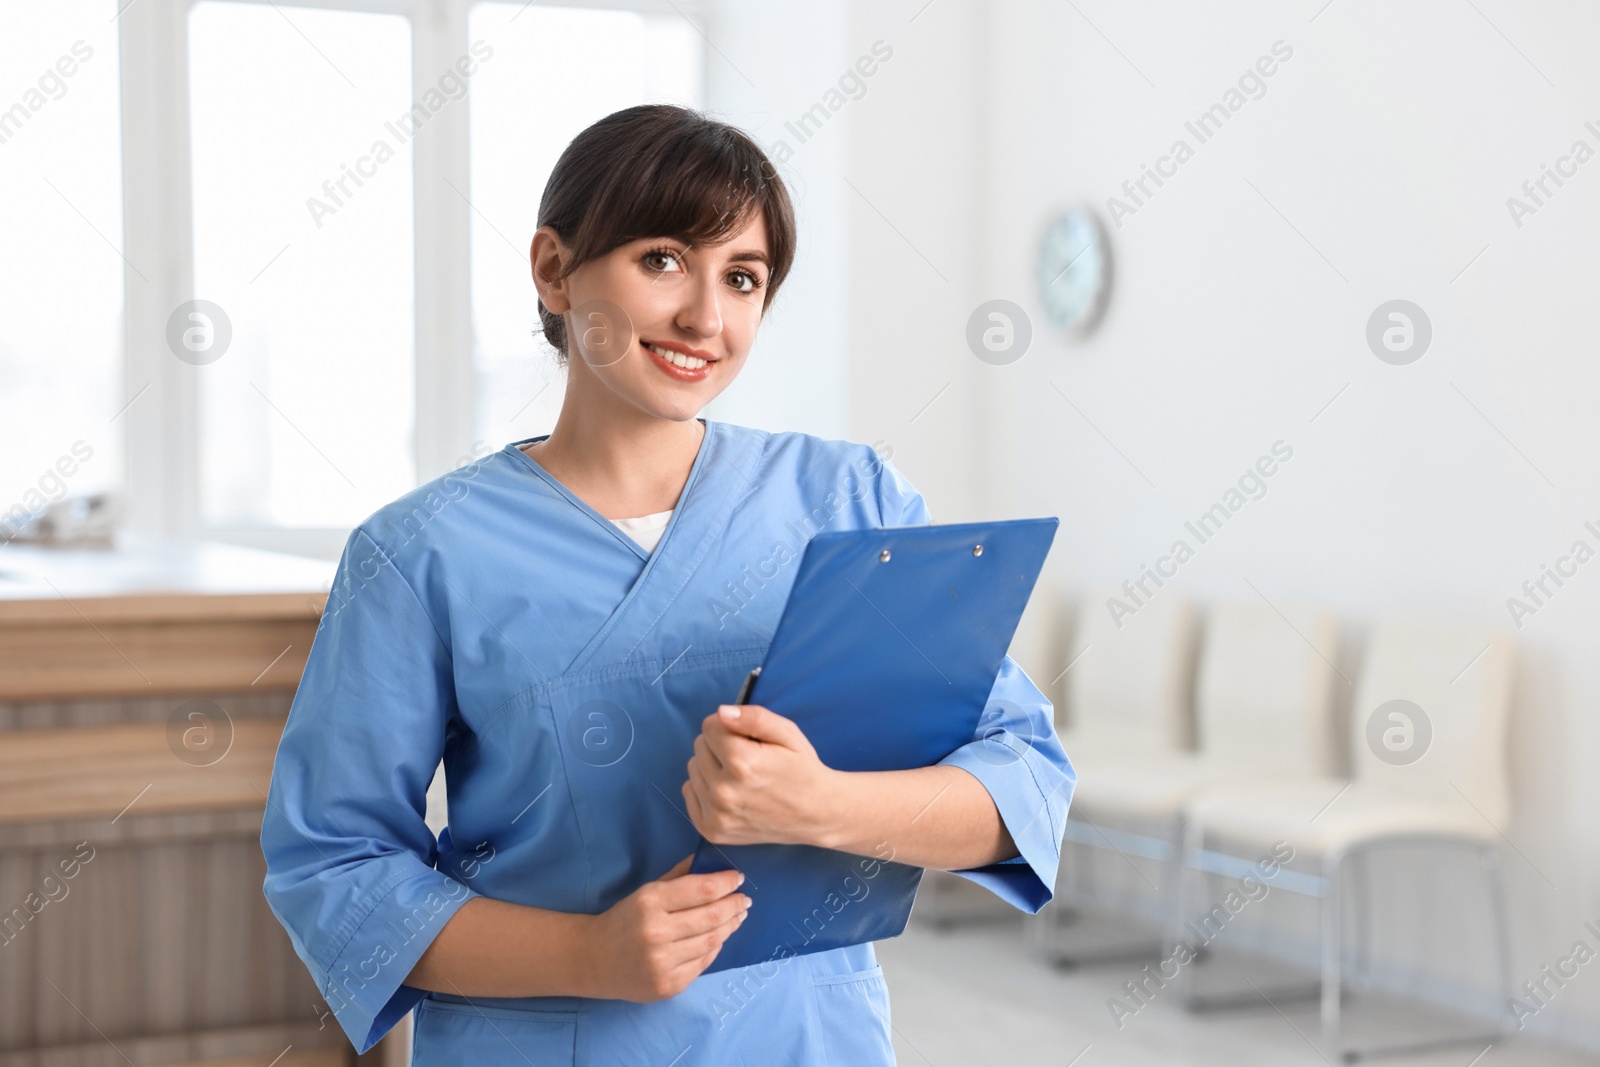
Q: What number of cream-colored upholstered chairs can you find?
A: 4